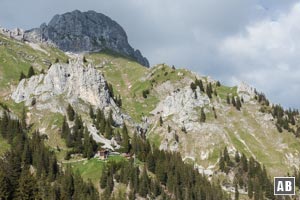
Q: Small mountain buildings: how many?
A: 2